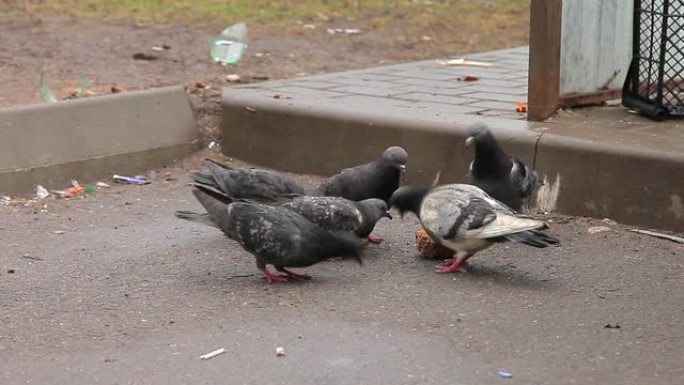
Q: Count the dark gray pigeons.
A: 5